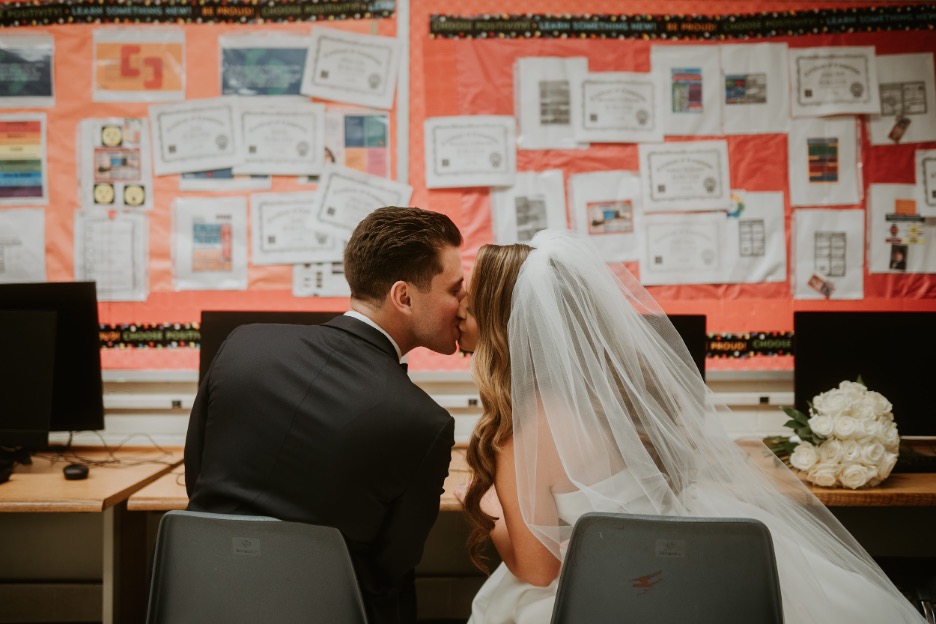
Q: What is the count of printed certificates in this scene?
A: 11